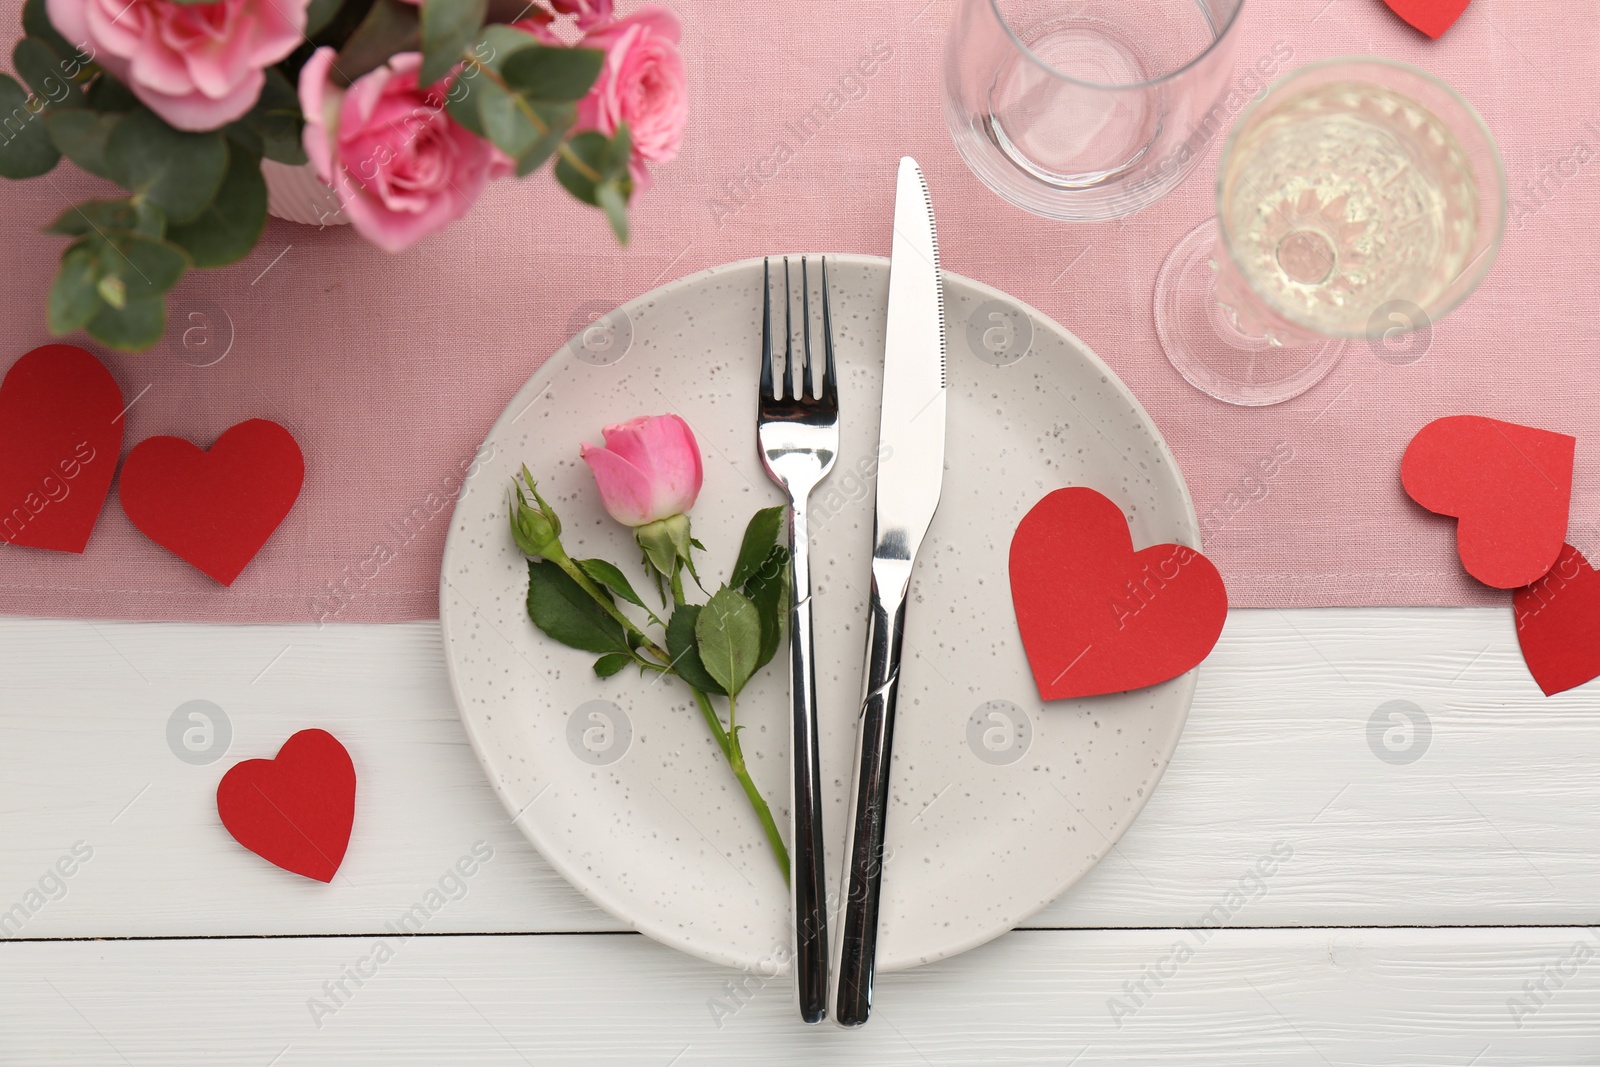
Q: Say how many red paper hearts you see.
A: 7